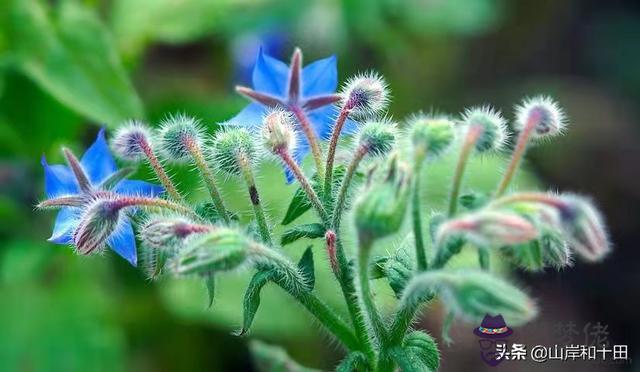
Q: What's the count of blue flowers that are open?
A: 2